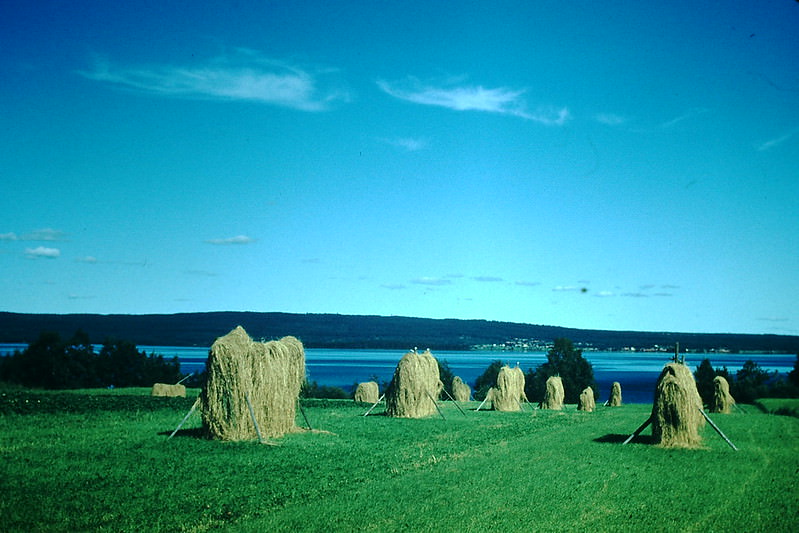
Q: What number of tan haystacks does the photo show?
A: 11